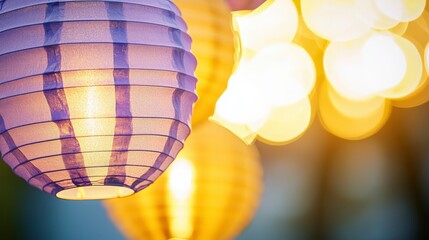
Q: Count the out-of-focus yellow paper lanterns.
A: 2